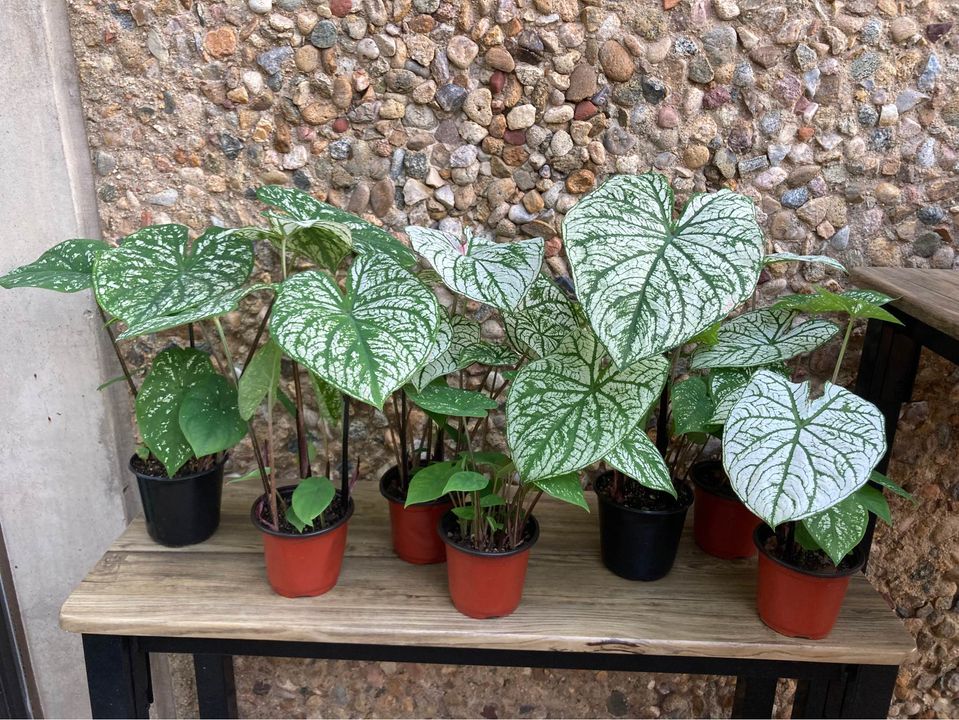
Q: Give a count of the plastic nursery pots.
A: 7